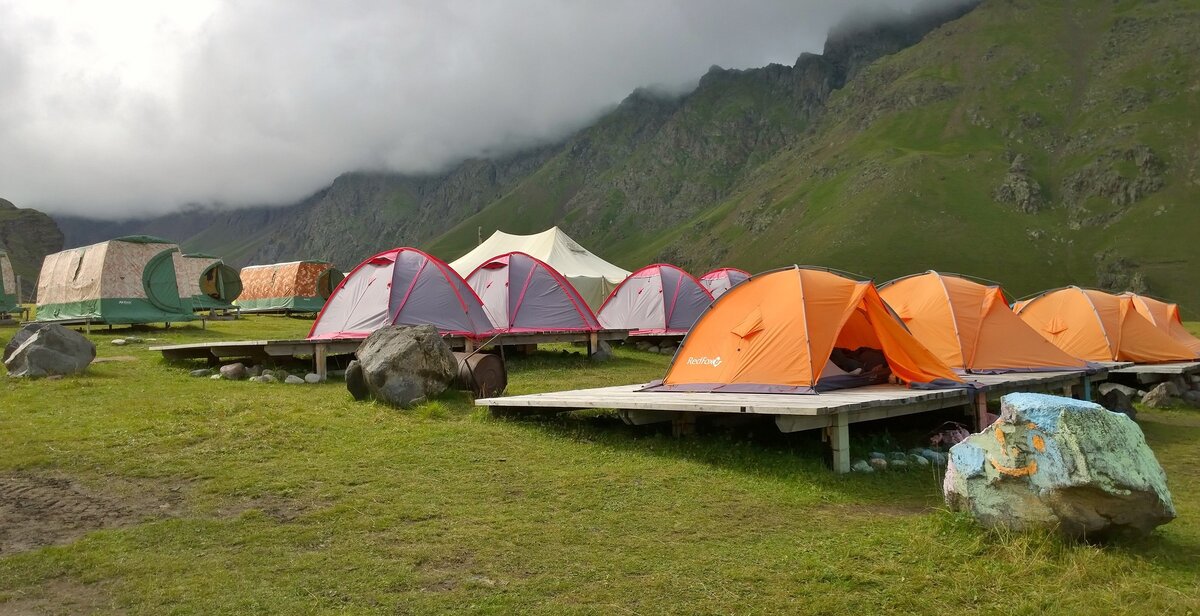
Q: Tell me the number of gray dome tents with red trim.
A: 4